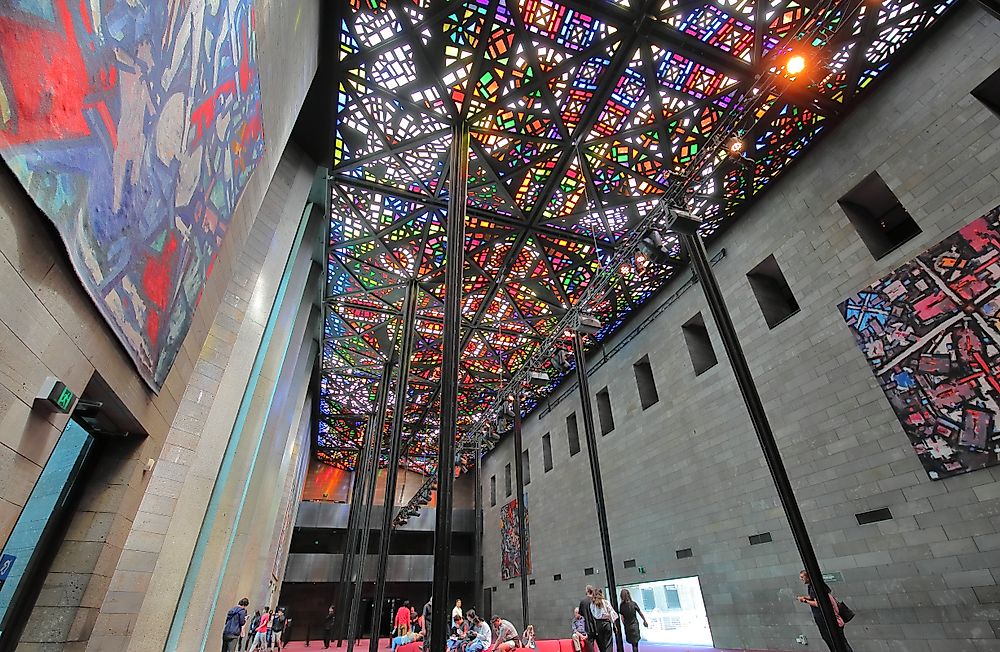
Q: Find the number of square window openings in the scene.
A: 11